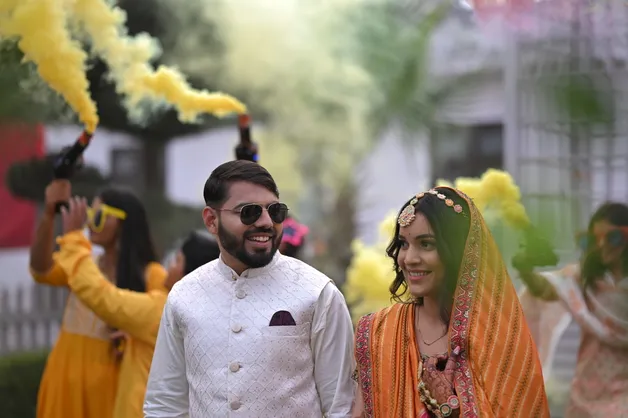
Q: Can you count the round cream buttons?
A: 4